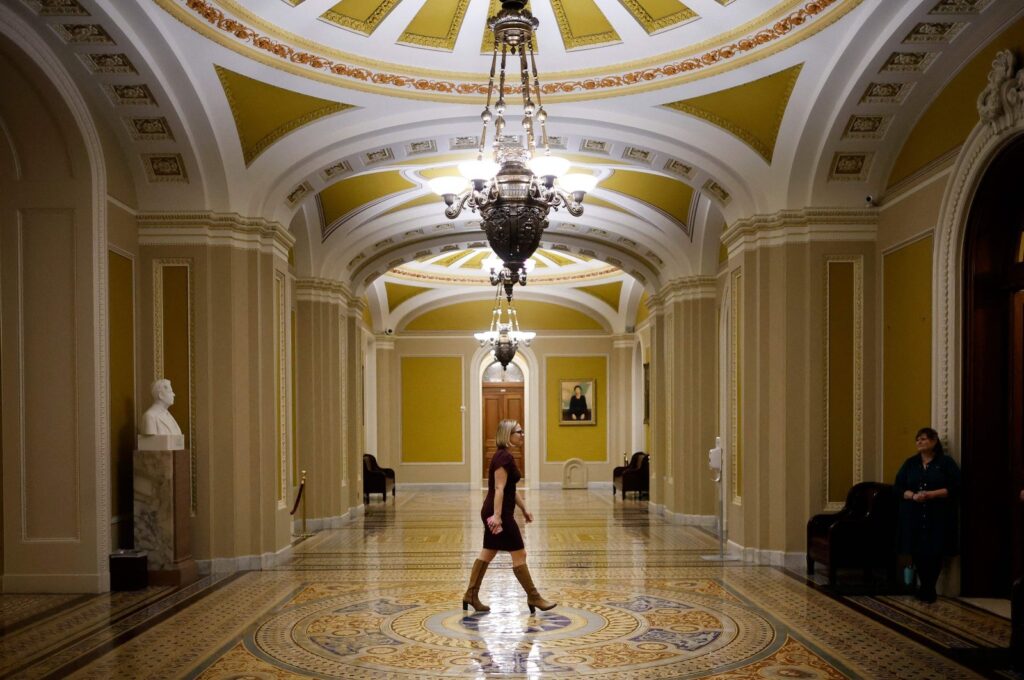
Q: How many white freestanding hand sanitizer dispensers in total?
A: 1